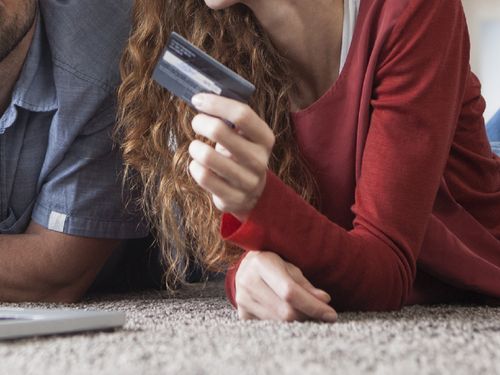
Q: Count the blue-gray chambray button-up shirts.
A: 1